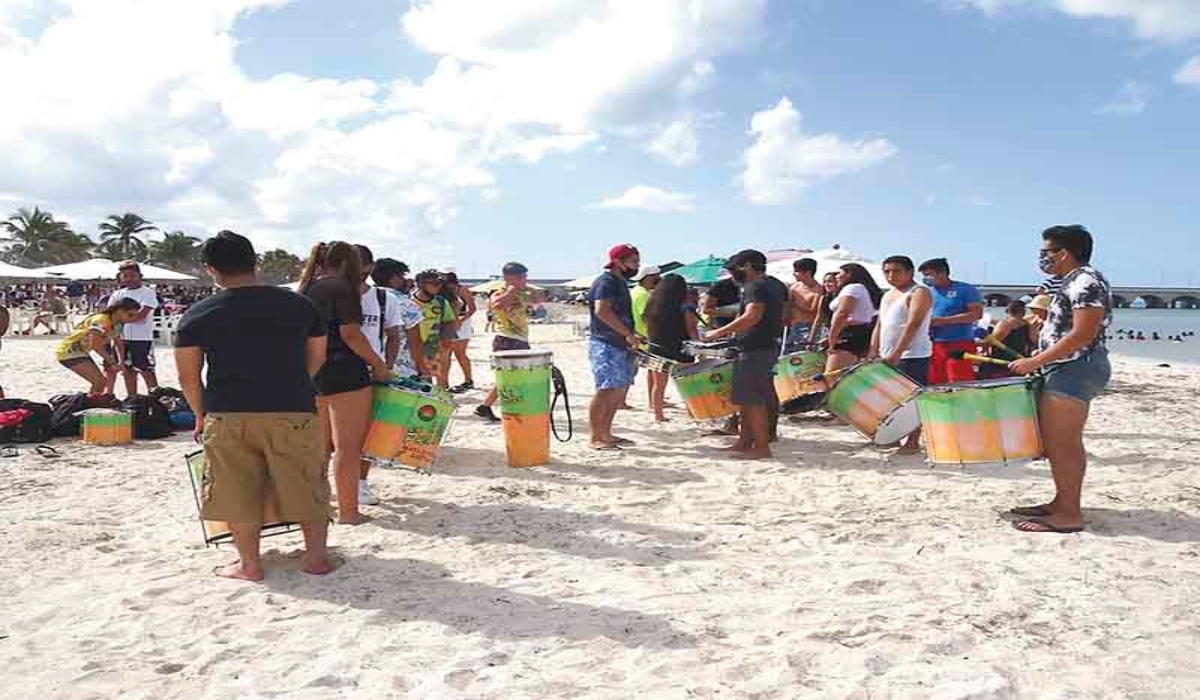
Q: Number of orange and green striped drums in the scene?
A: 8